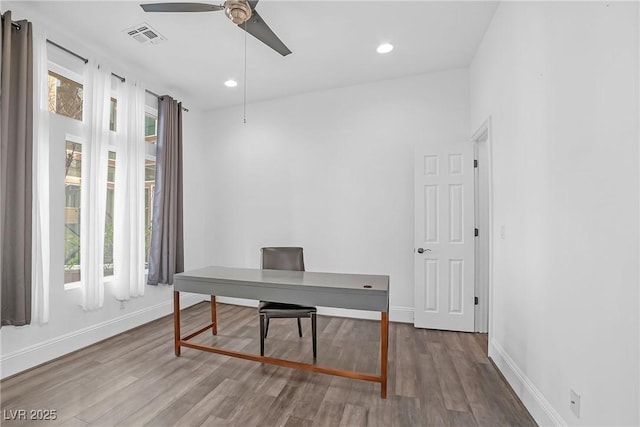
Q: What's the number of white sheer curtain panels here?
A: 3